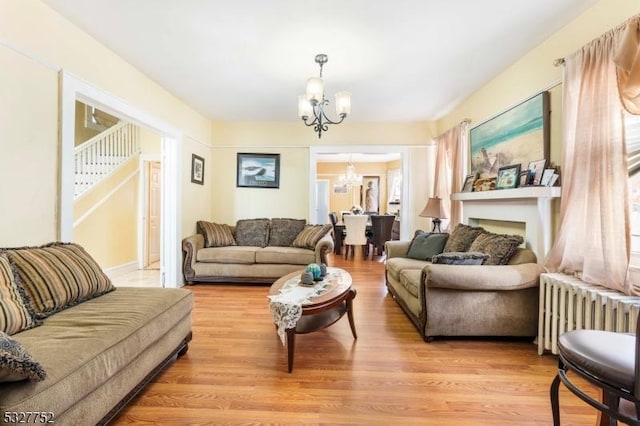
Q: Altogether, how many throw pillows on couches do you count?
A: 11